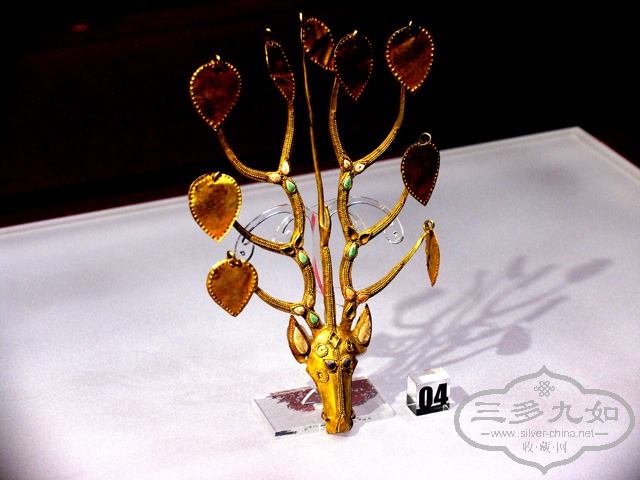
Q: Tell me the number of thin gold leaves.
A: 9